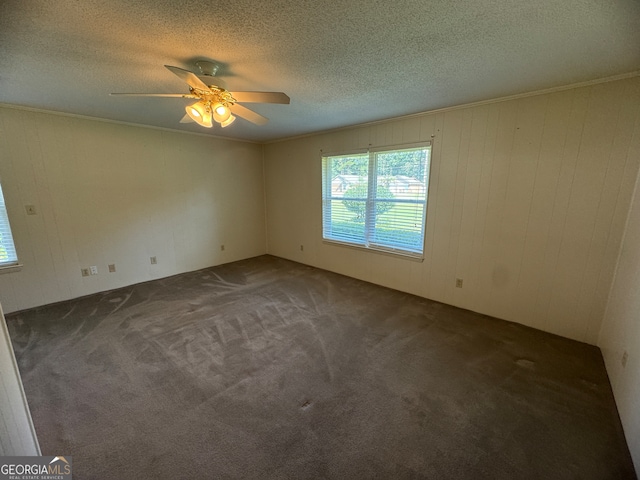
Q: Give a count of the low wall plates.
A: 8